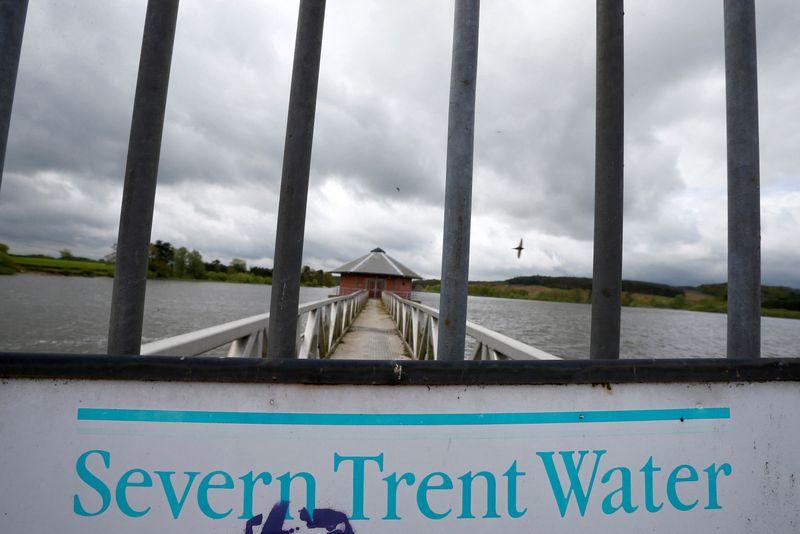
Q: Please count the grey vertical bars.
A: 6